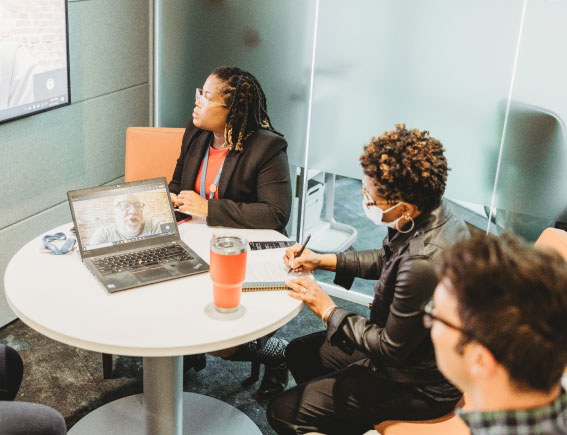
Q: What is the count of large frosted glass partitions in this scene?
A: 3